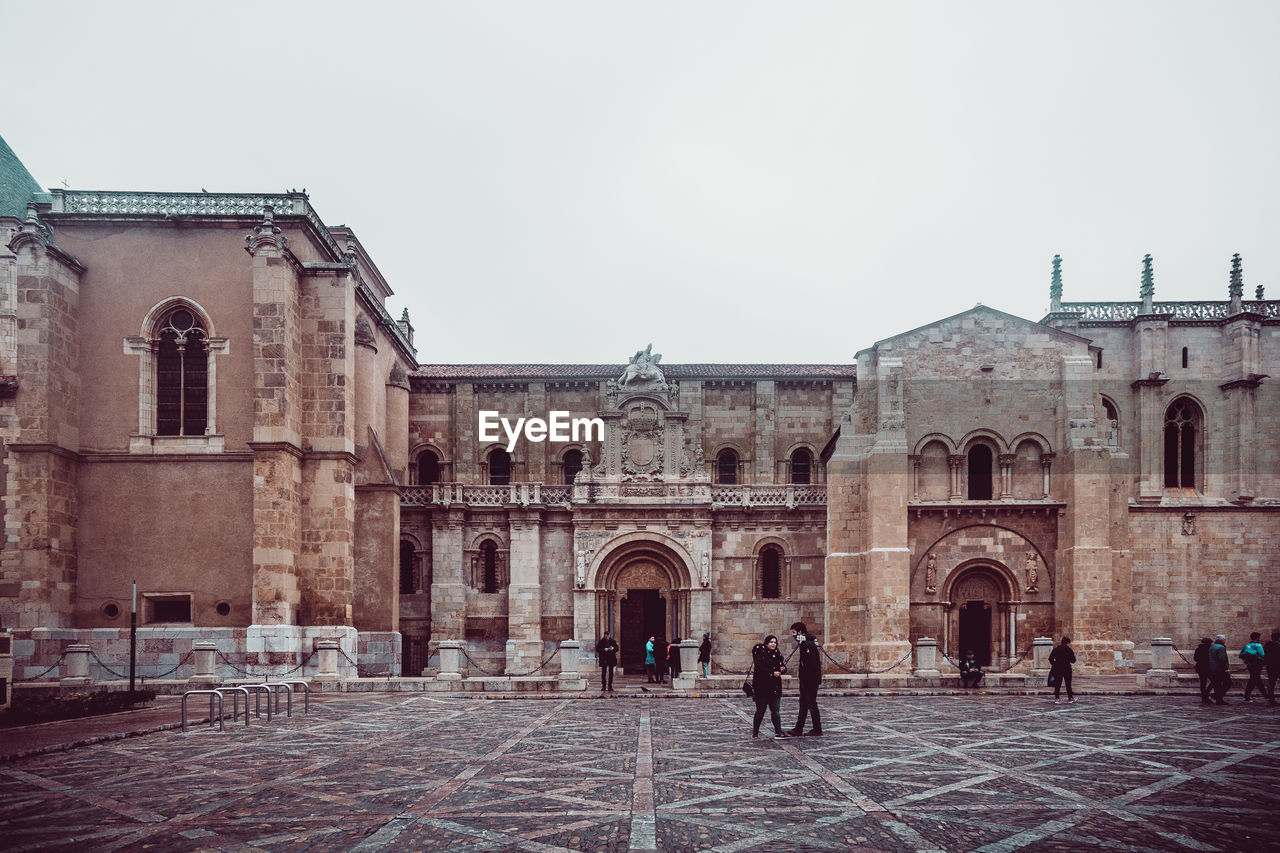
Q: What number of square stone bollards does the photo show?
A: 9